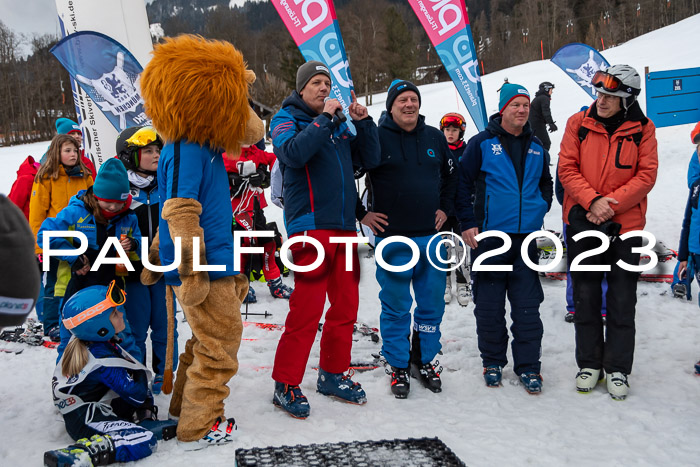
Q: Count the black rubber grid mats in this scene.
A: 1